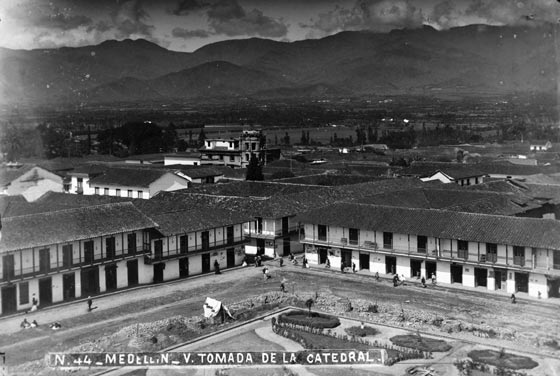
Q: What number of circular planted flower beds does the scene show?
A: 4